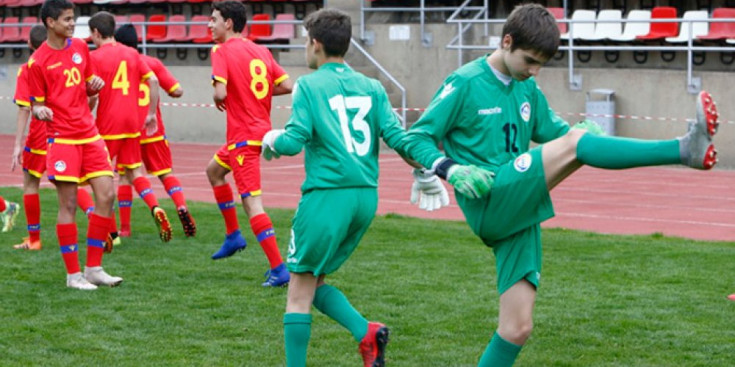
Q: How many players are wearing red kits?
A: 5